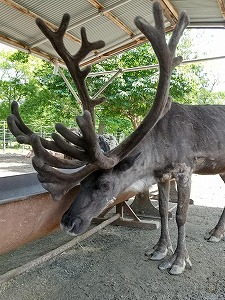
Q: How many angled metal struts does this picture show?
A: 2